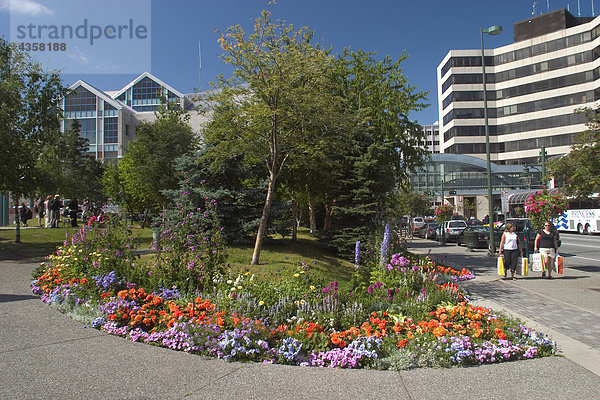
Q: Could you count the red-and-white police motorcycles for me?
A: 0